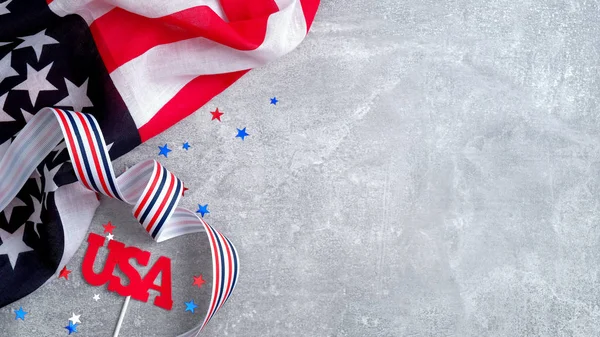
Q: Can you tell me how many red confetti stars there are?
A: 5